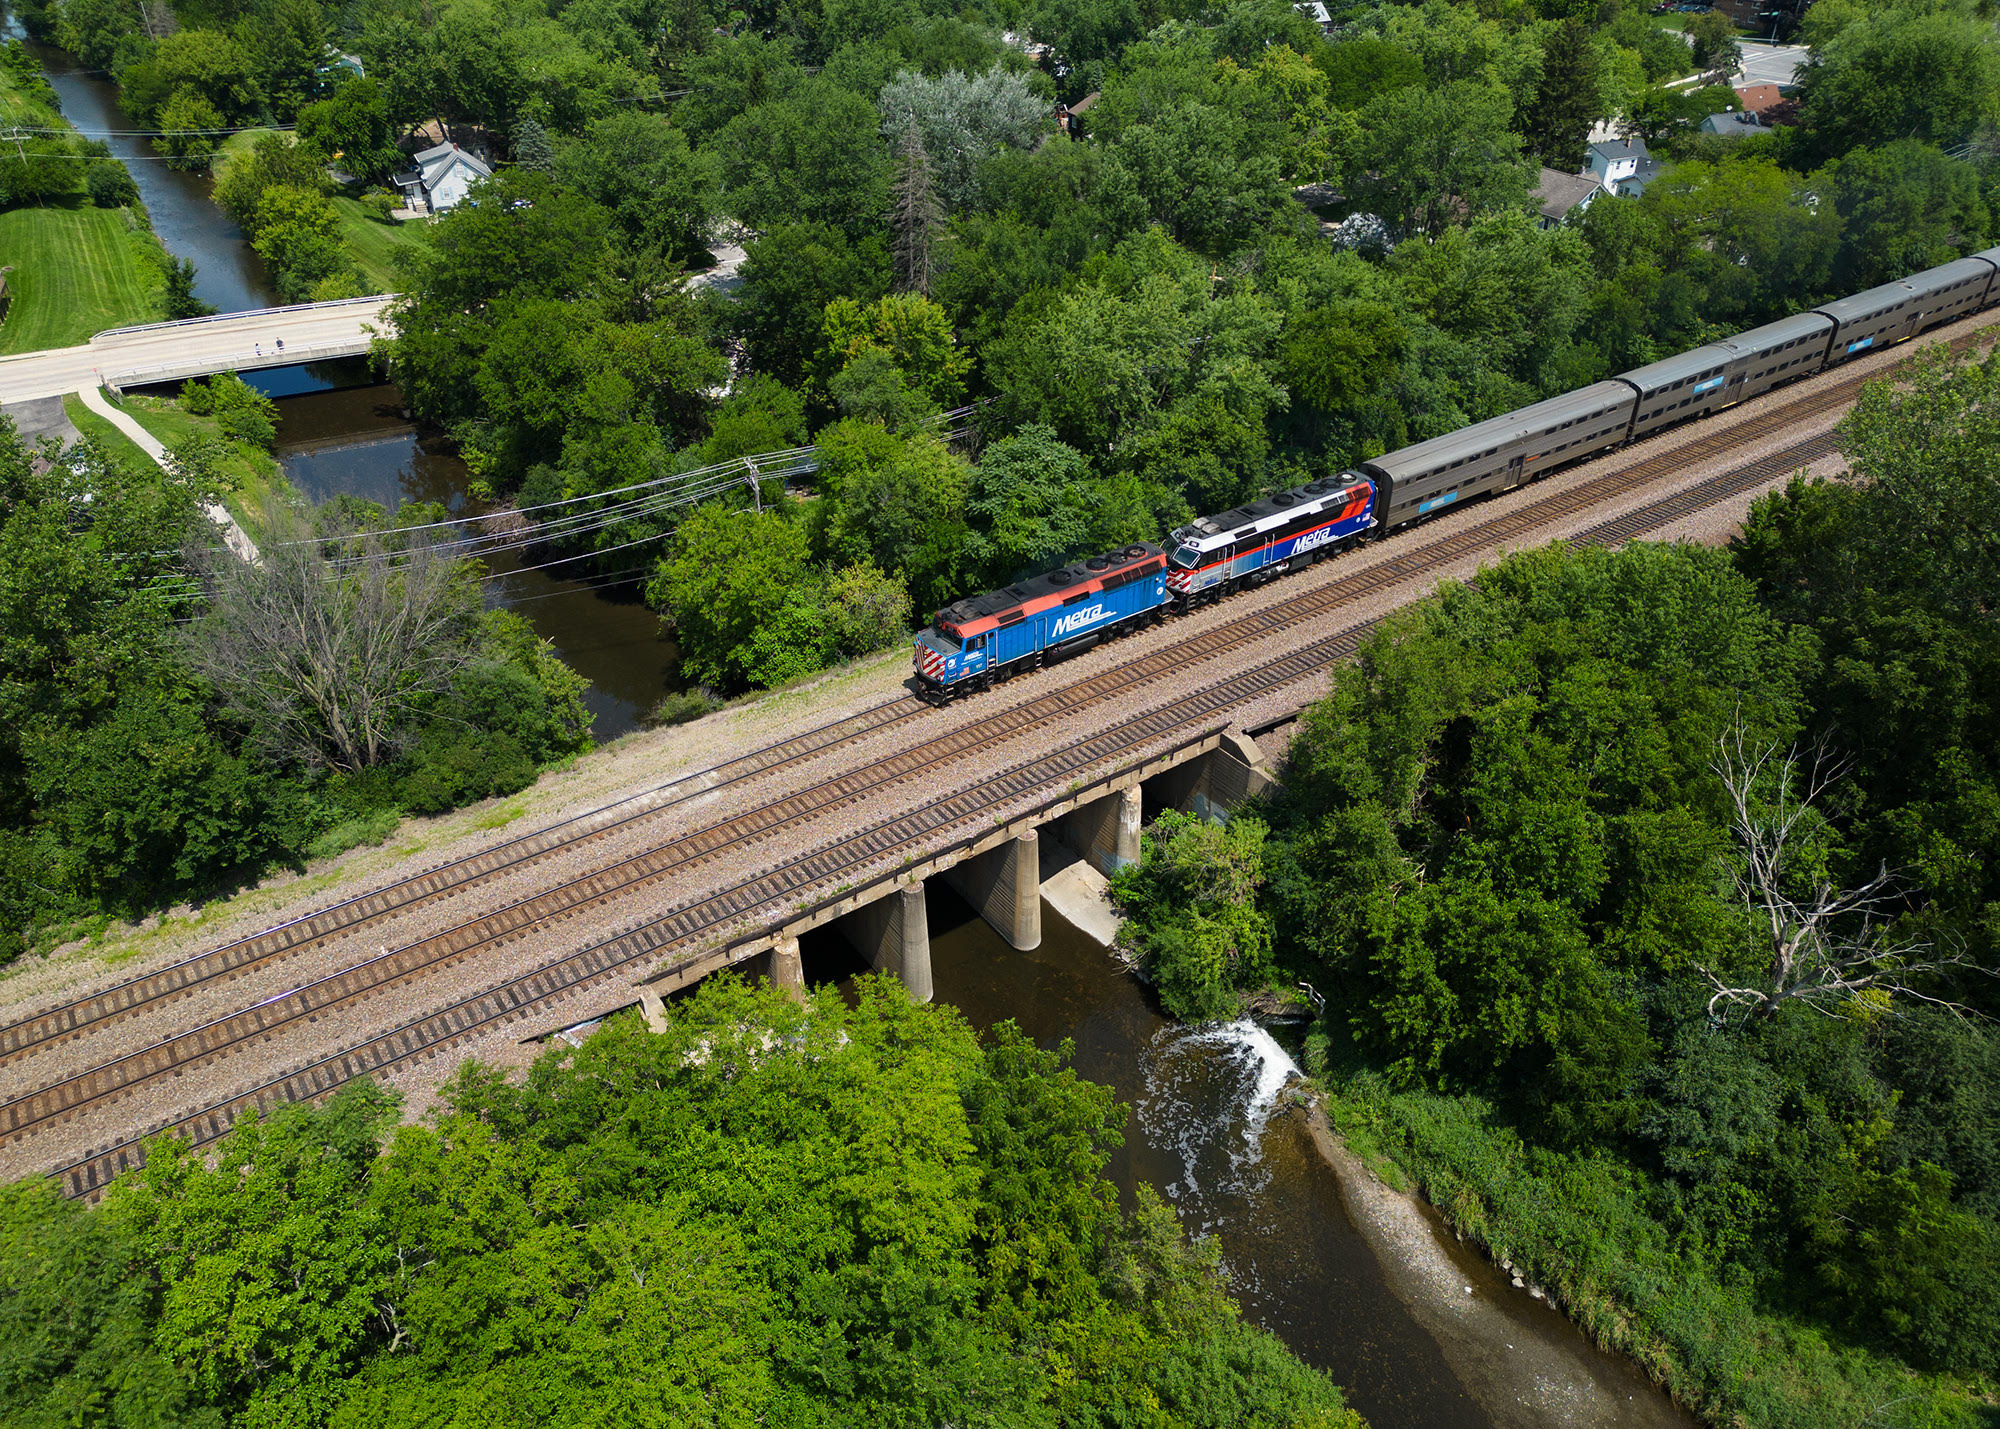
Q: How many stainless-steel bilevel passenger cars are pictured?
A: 4